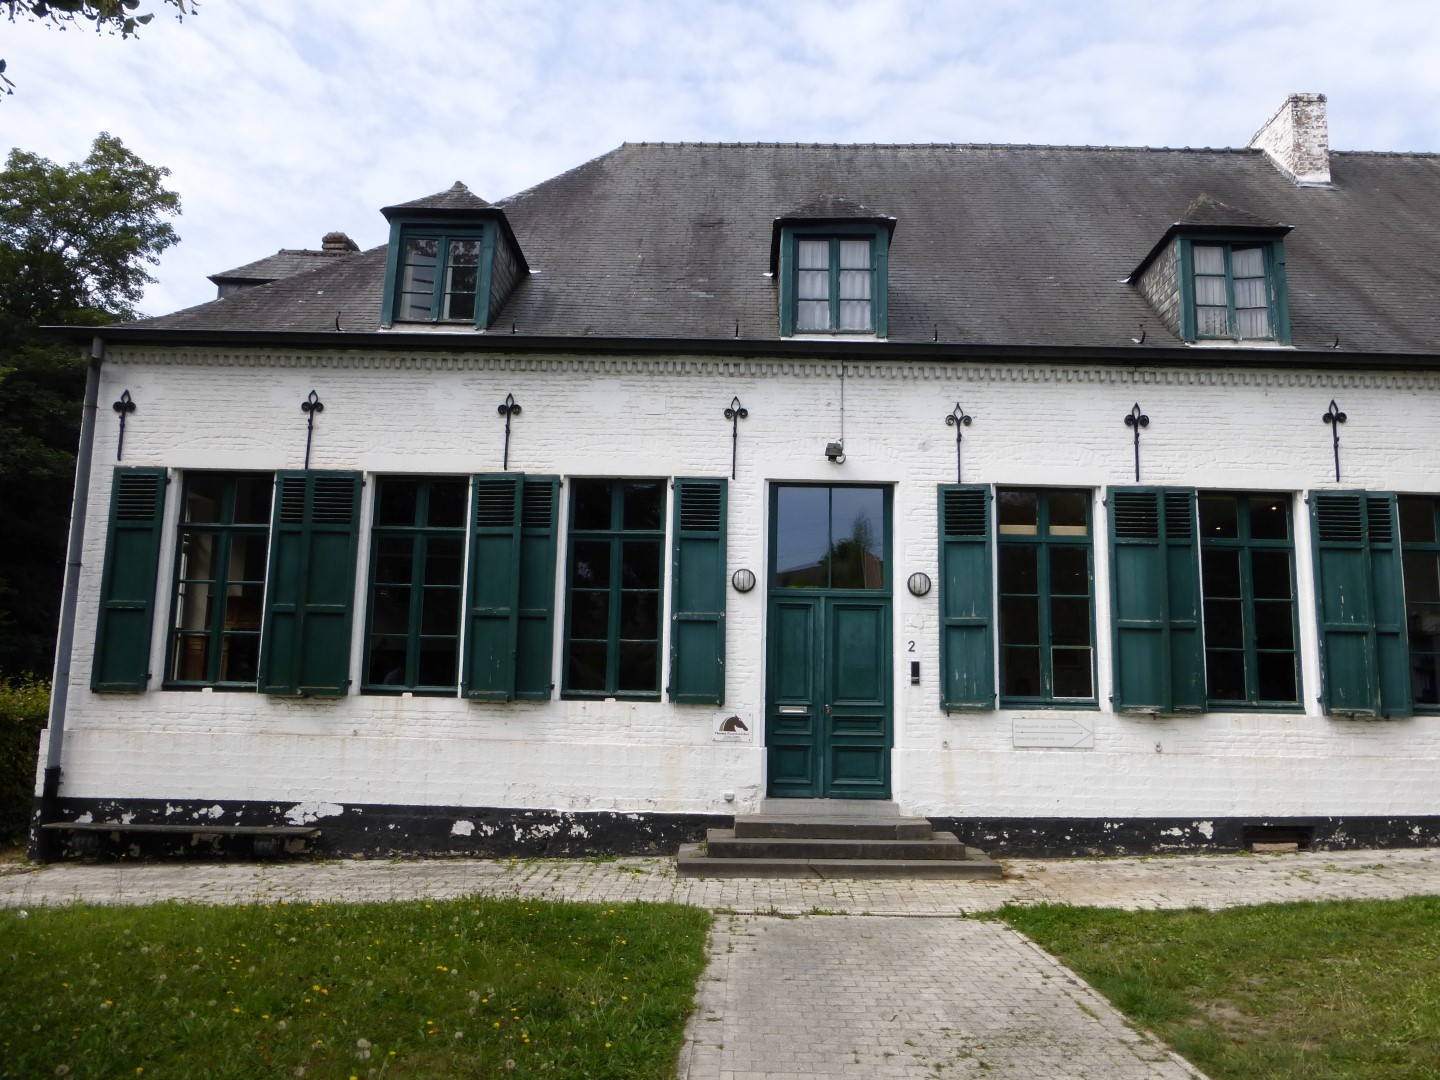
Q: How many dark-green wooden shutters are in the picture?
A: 11